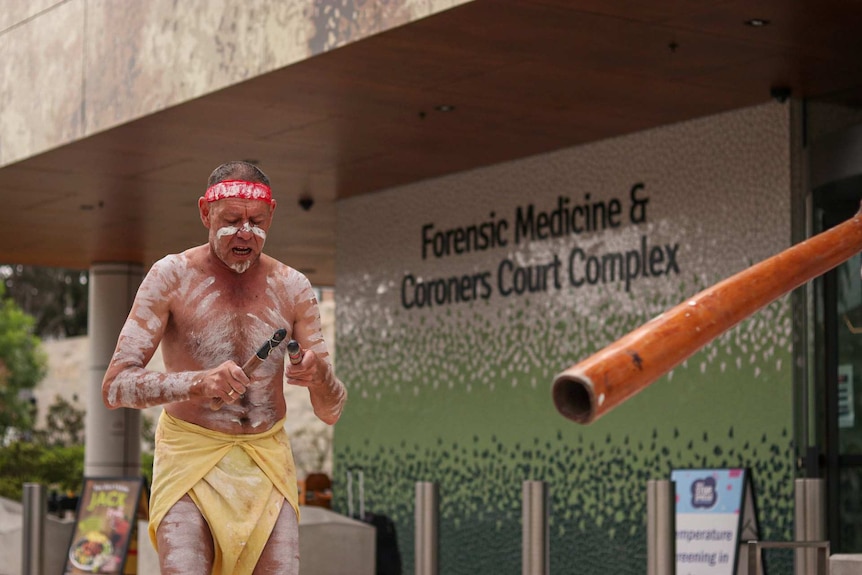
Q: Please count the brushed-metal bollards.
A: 5